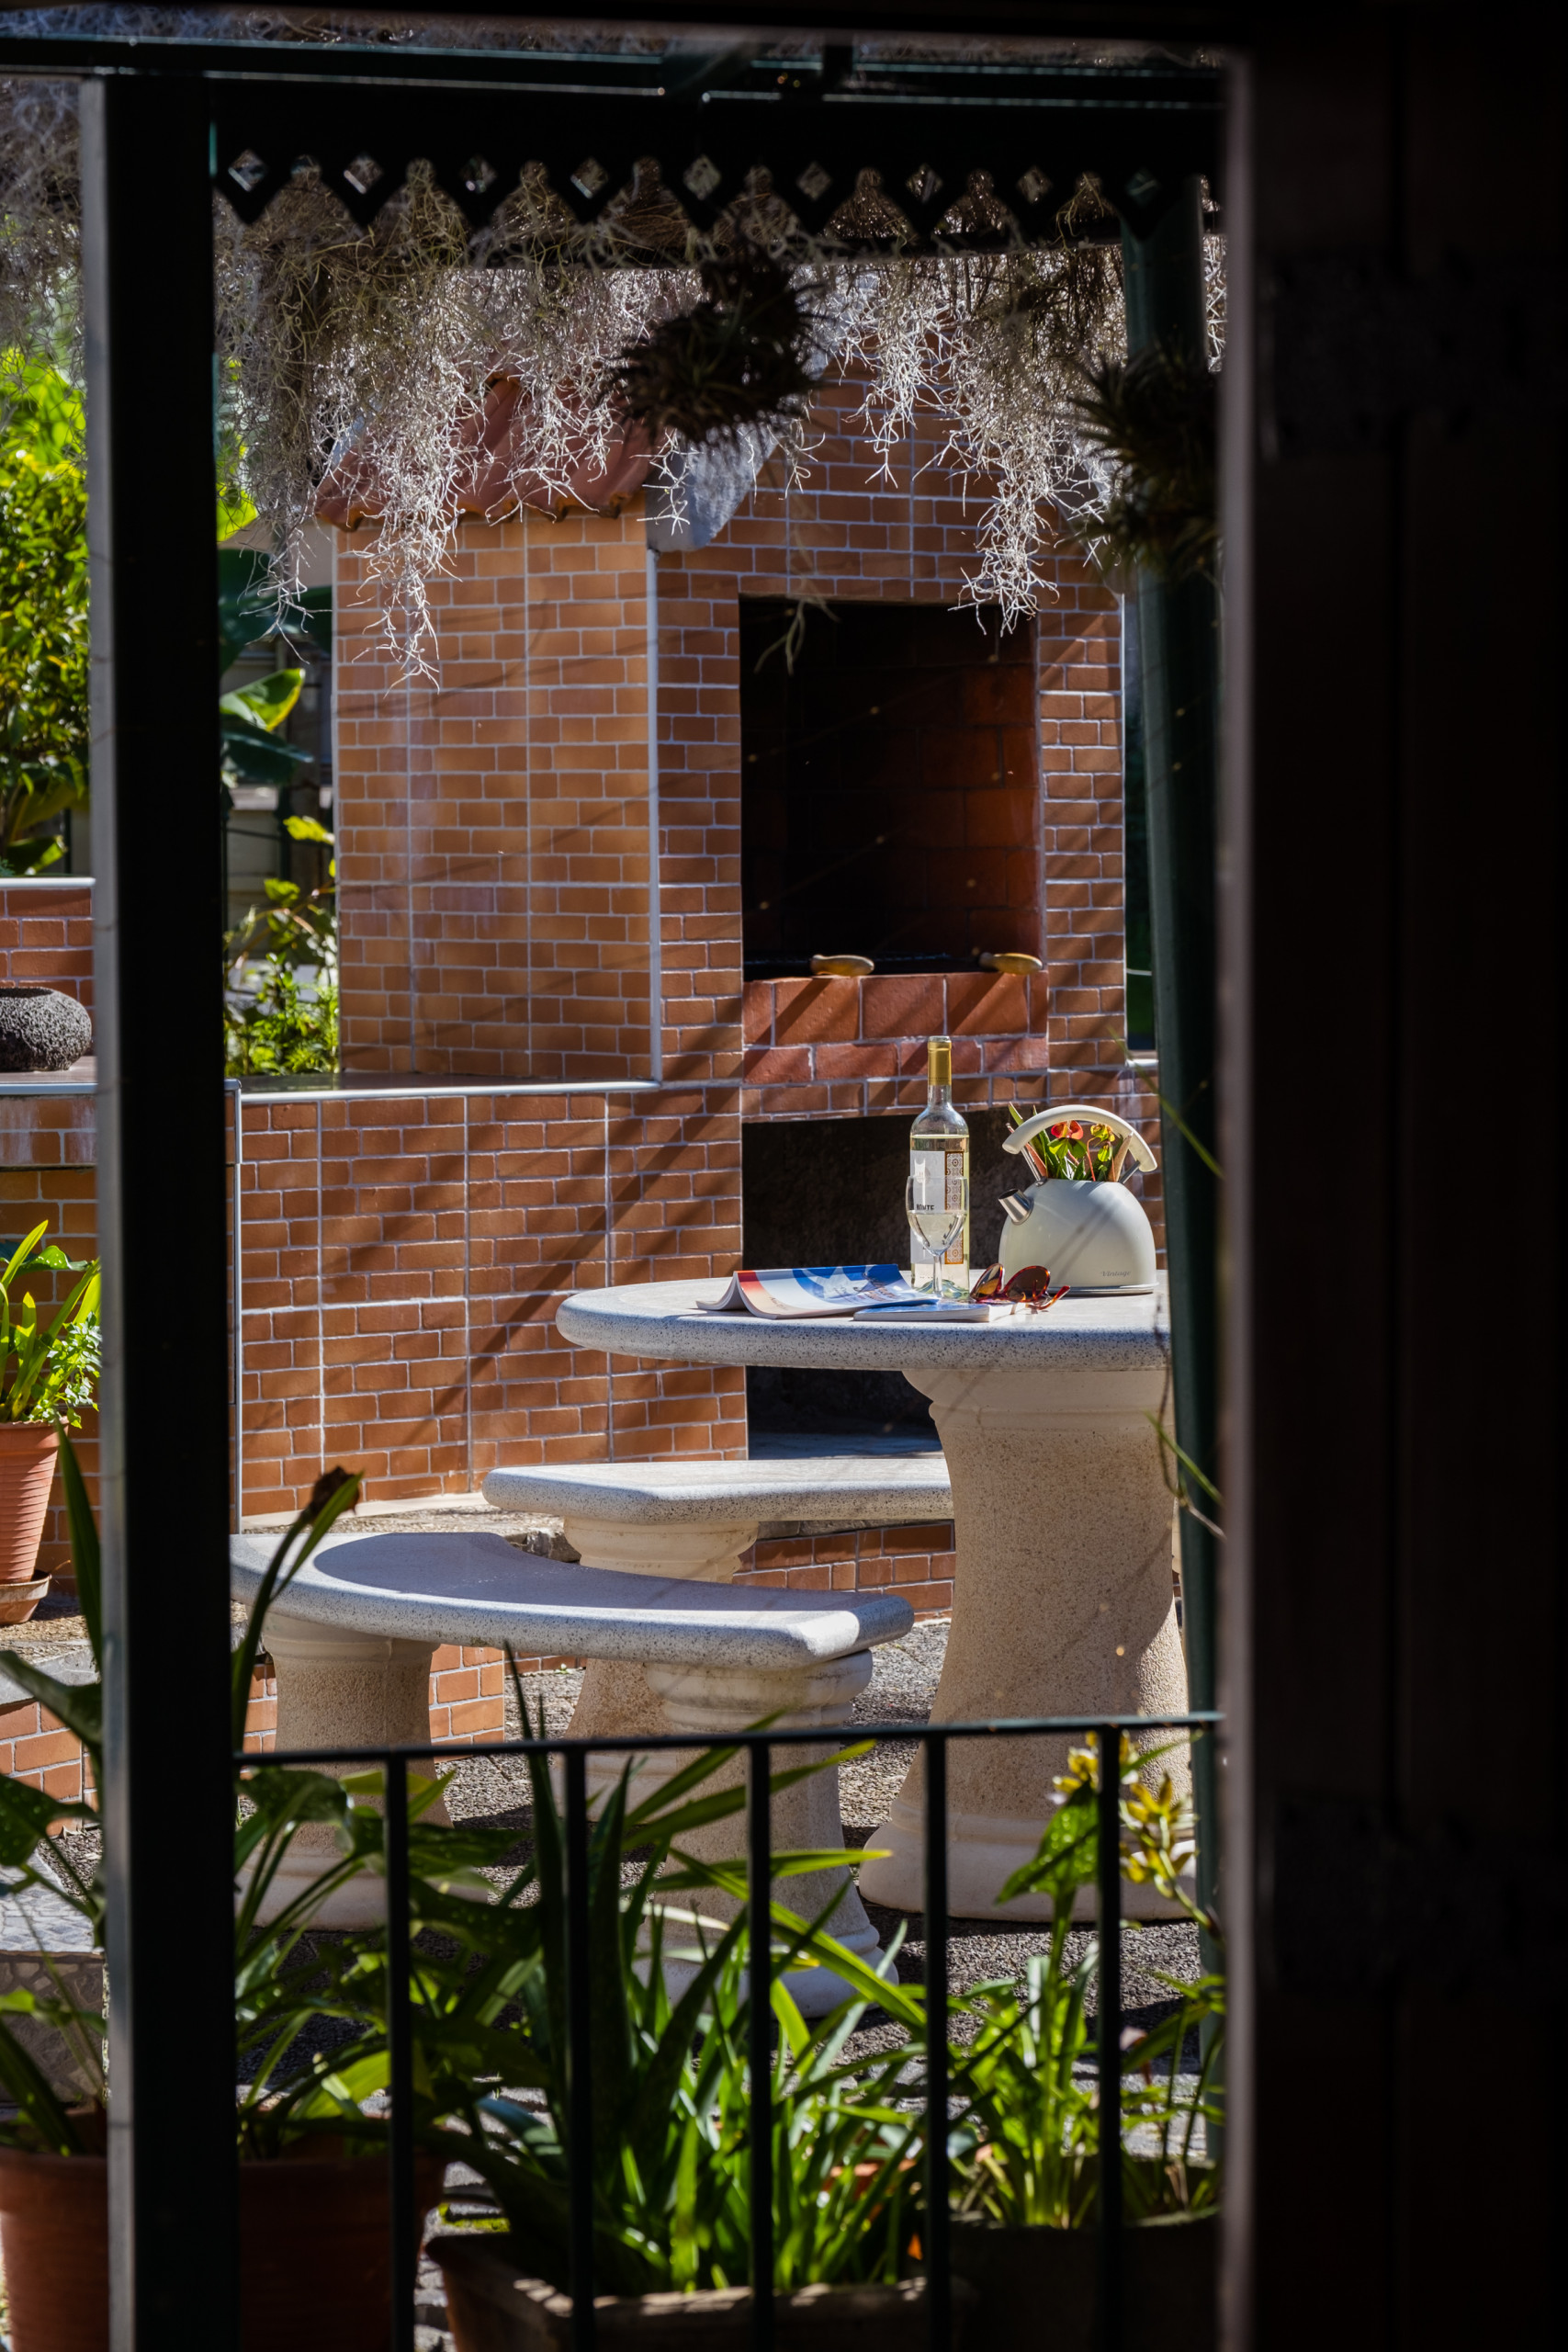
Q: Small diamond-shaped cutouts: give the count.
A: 9